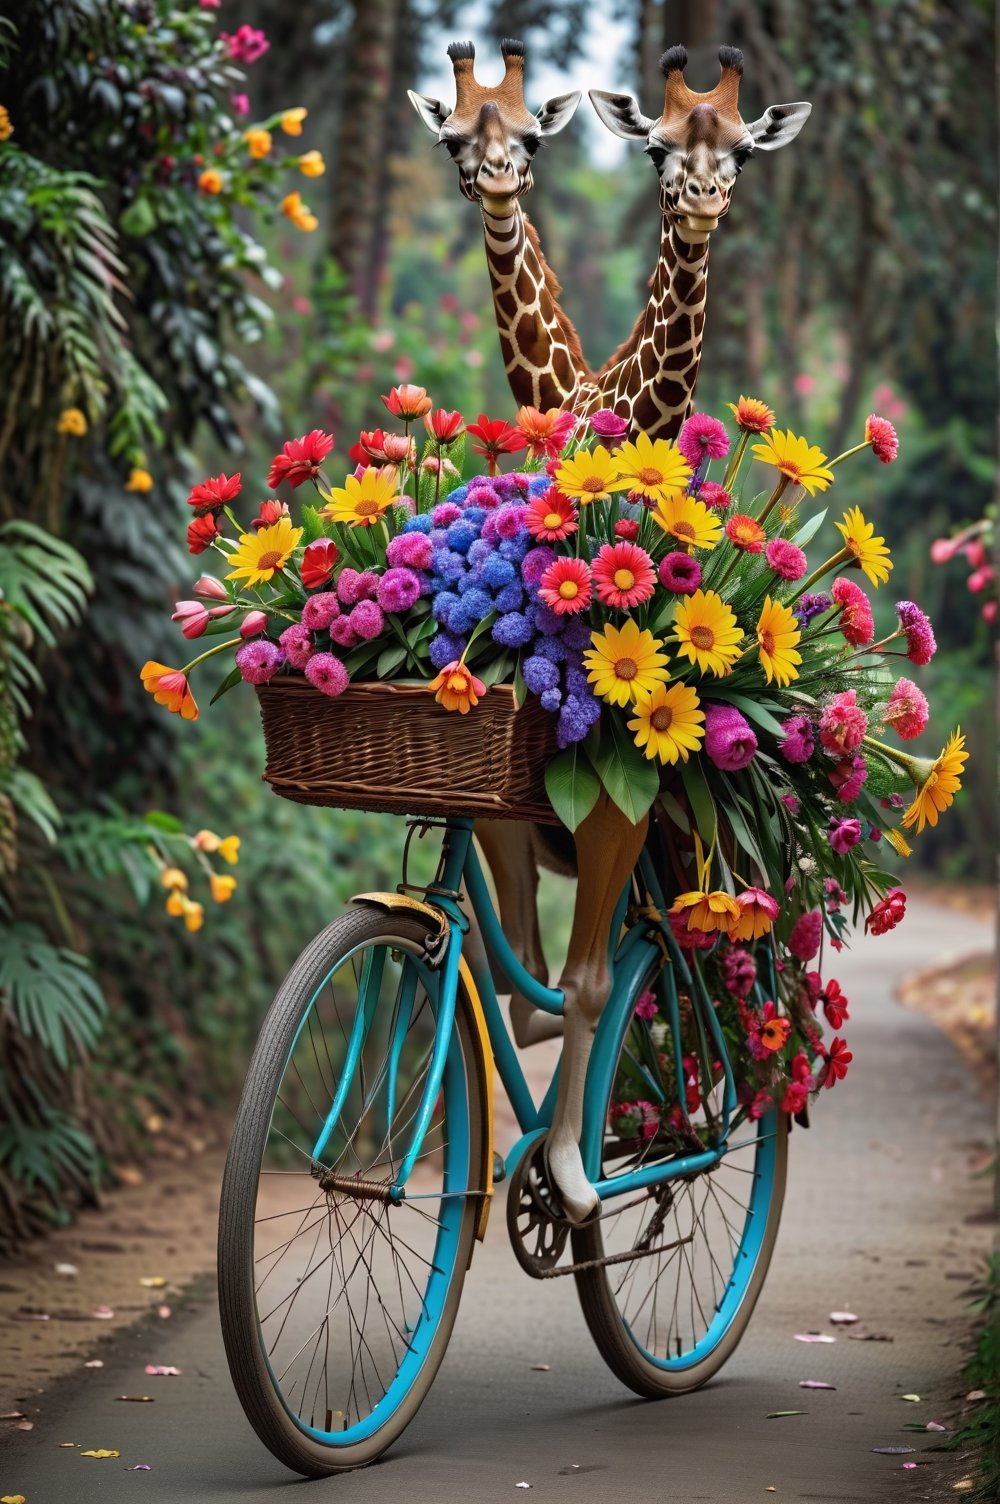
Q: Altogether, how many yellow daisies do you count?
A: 12